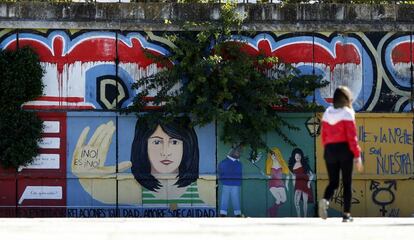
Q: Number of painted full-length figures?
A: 3